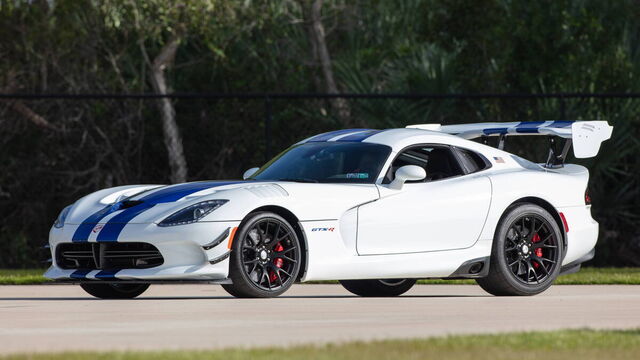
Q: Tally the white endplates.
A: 2